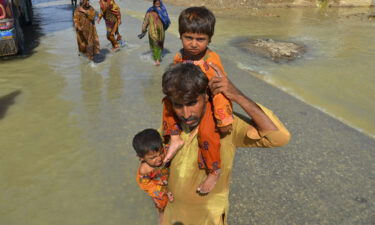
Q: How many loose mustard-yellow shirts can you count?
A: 1